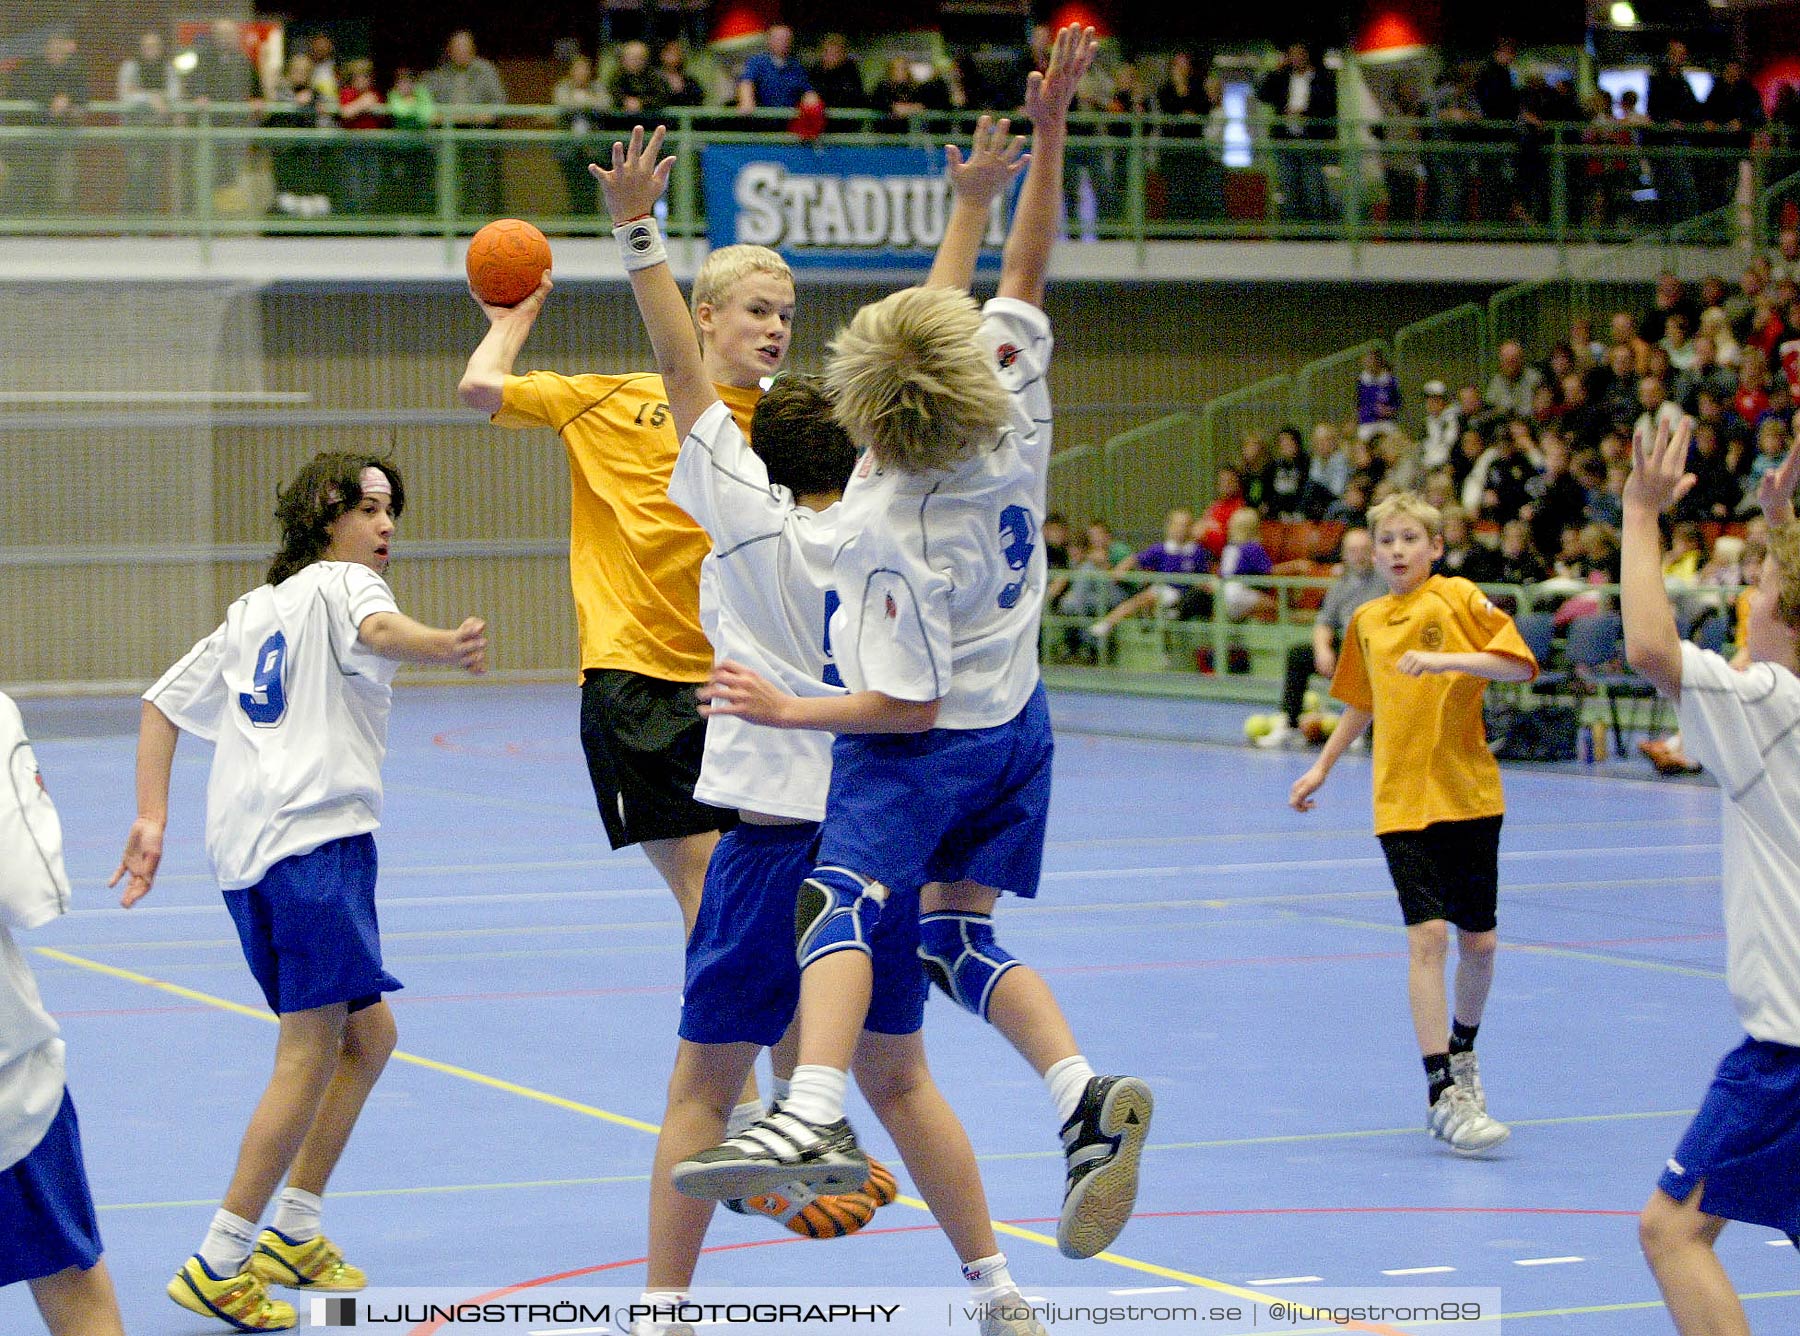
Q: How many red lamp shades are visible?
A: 3